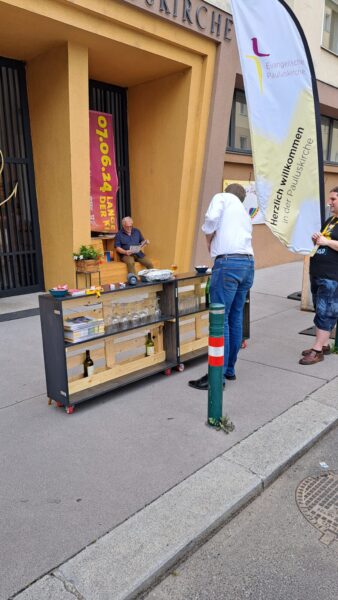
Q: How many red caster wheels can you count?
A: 5